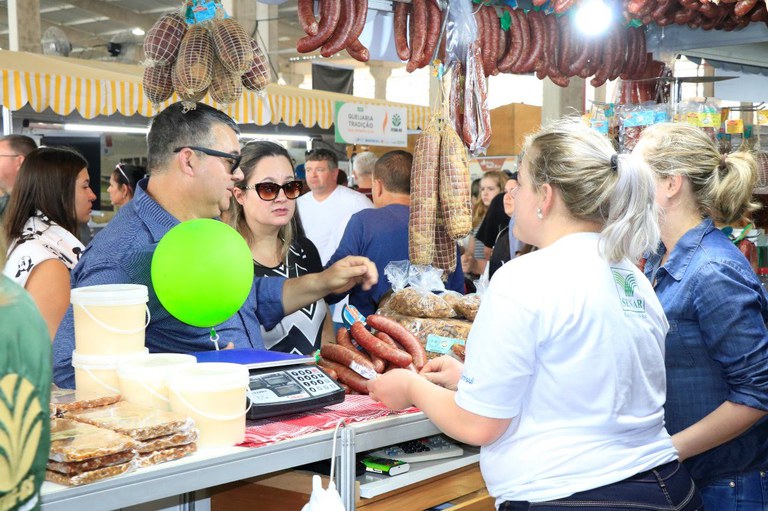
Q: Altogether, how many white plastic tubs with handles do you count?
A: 4